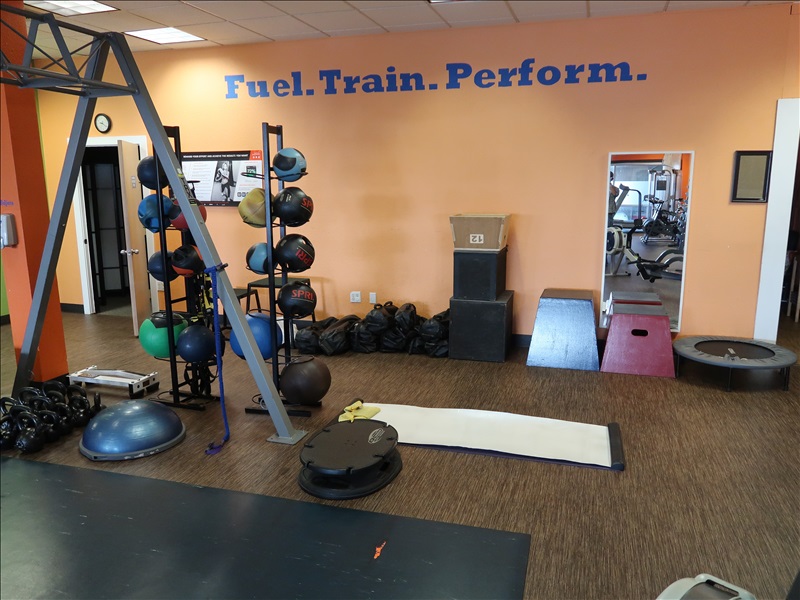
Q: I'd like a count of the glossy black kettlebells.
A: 13